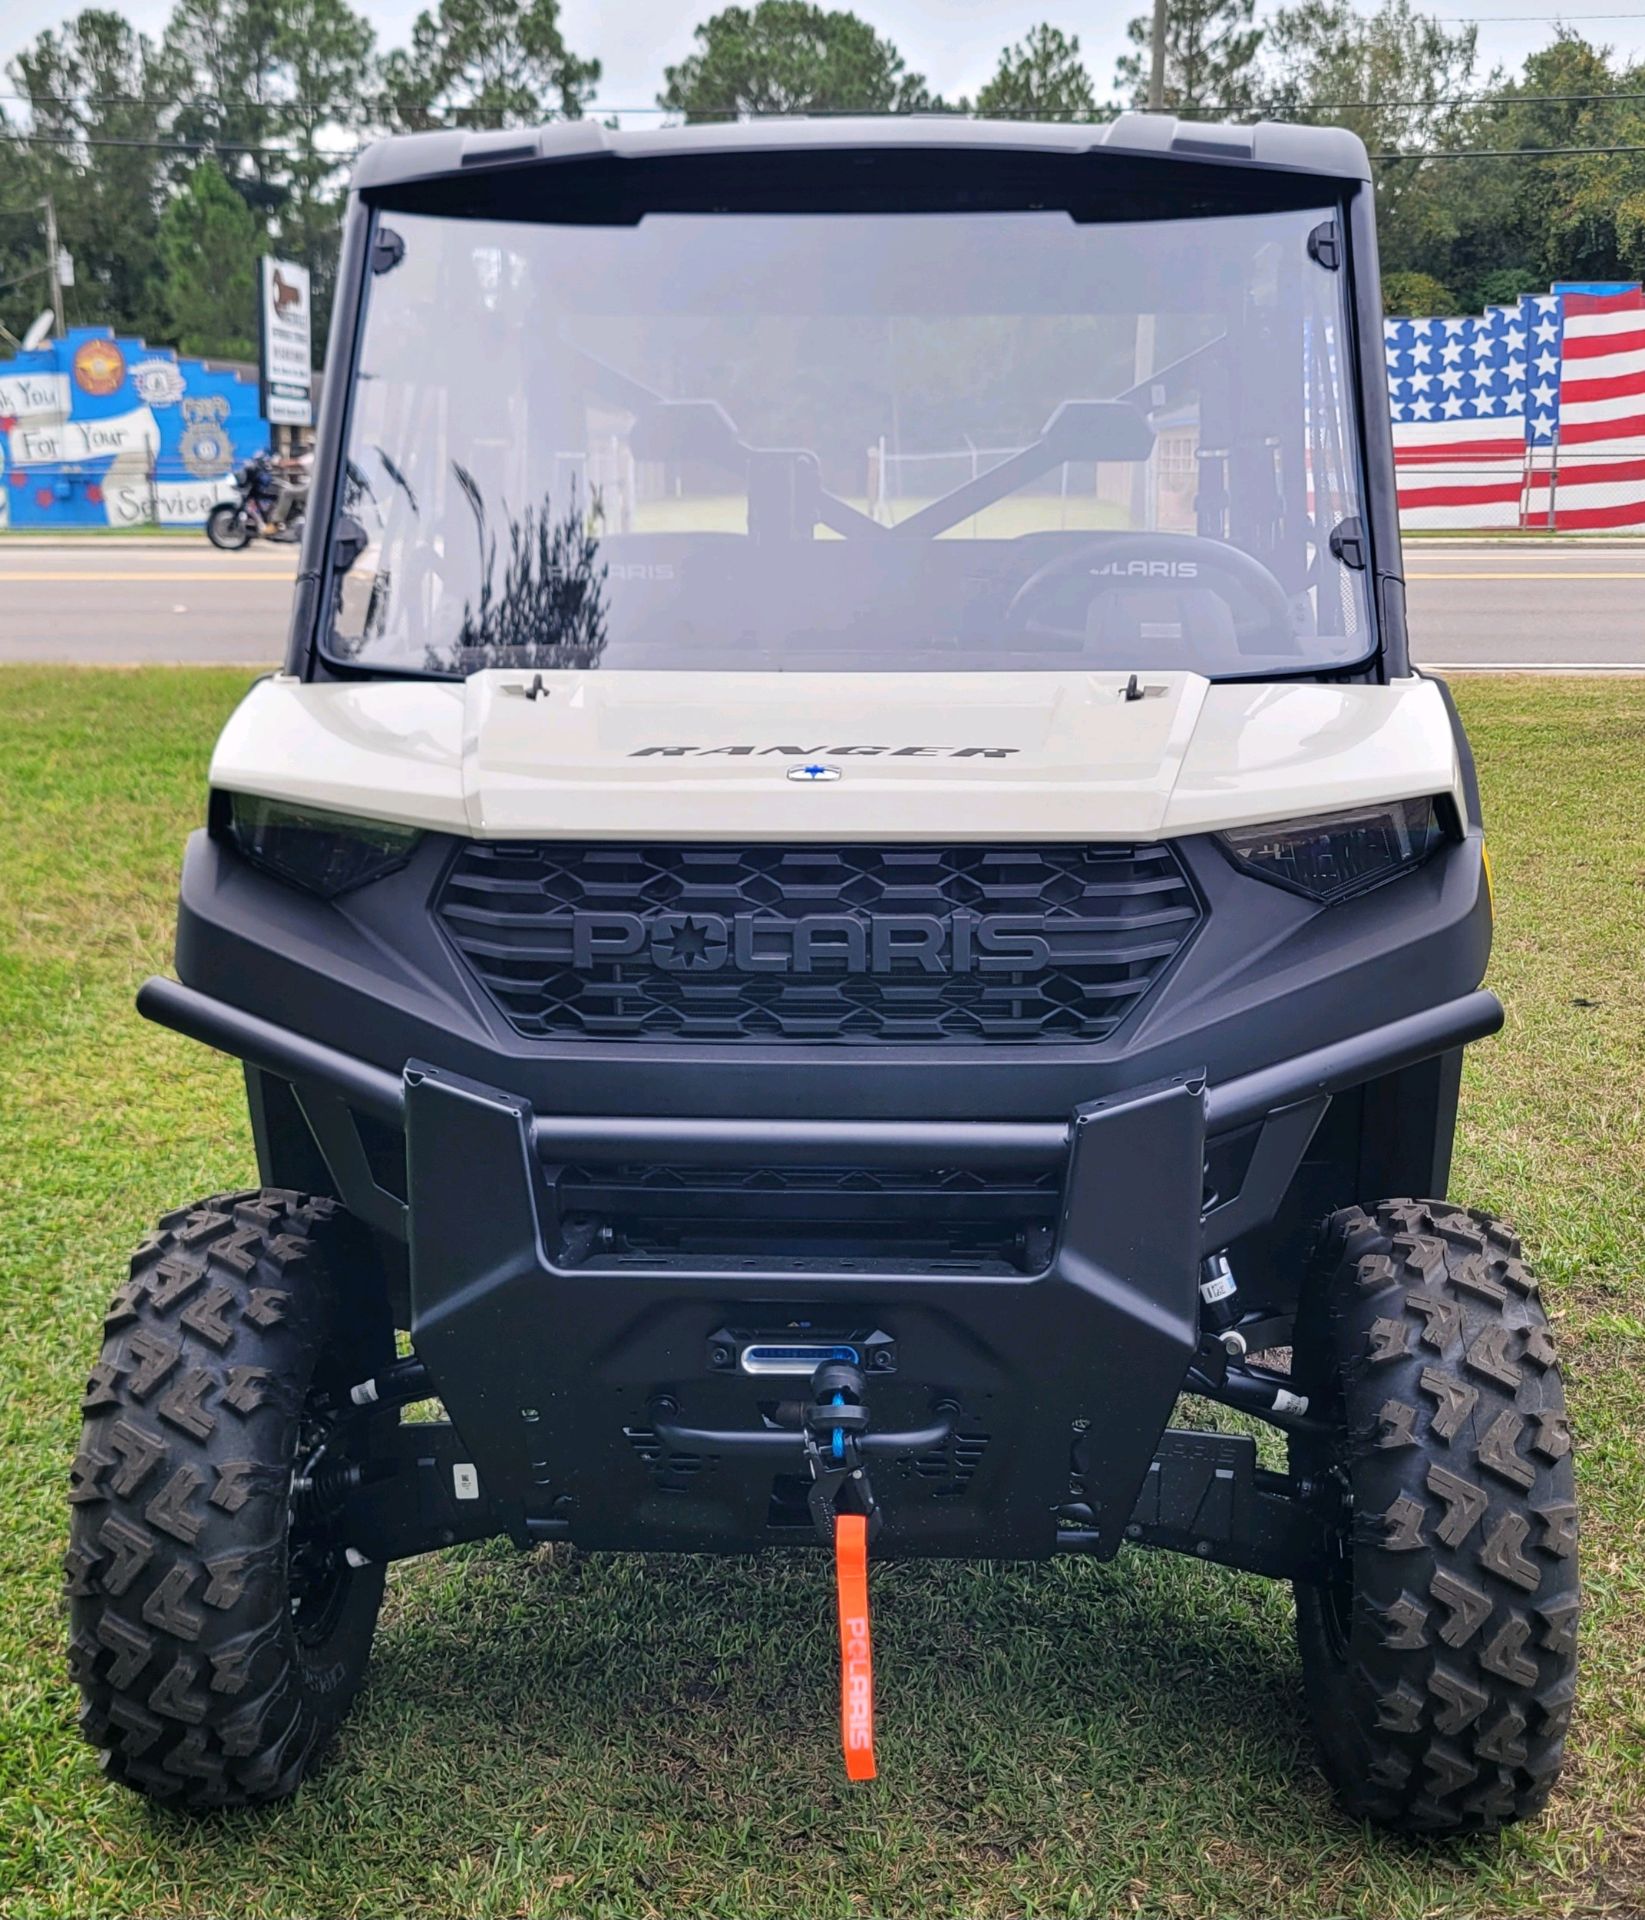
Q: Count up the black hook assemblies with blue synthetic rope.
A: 1